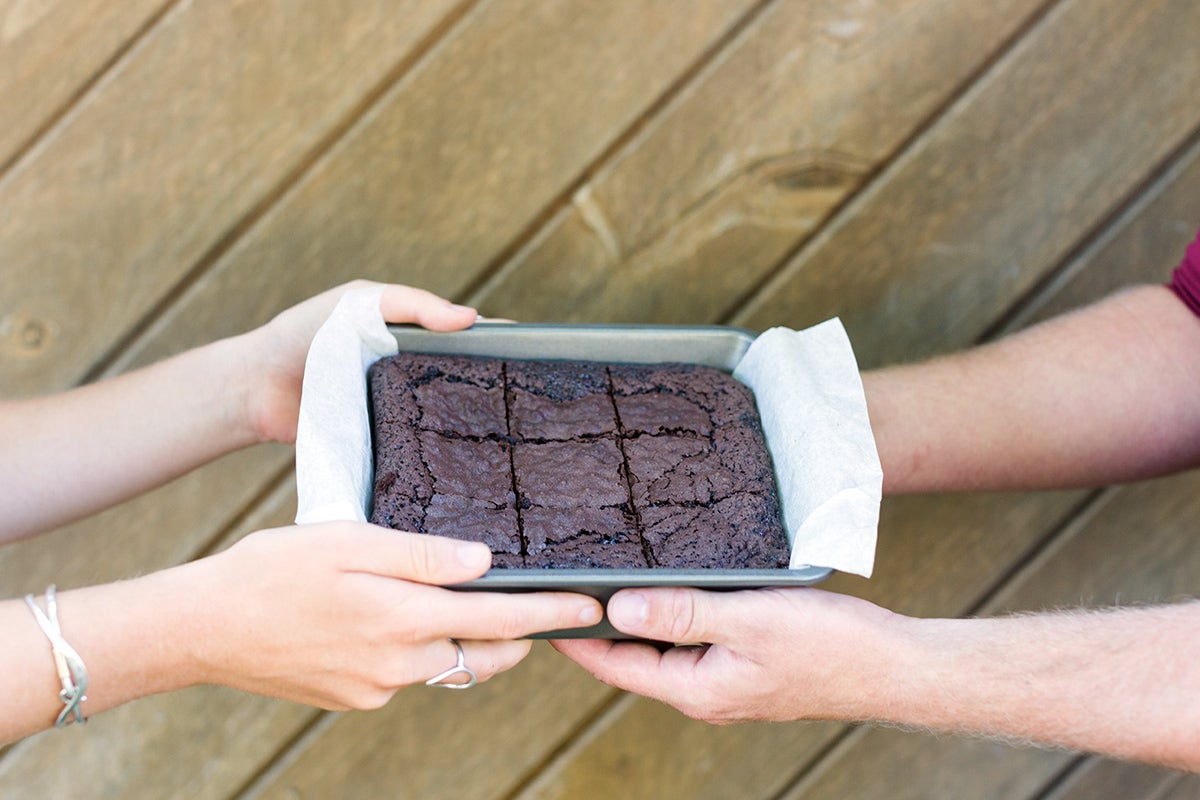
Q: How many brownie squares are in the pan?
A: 9